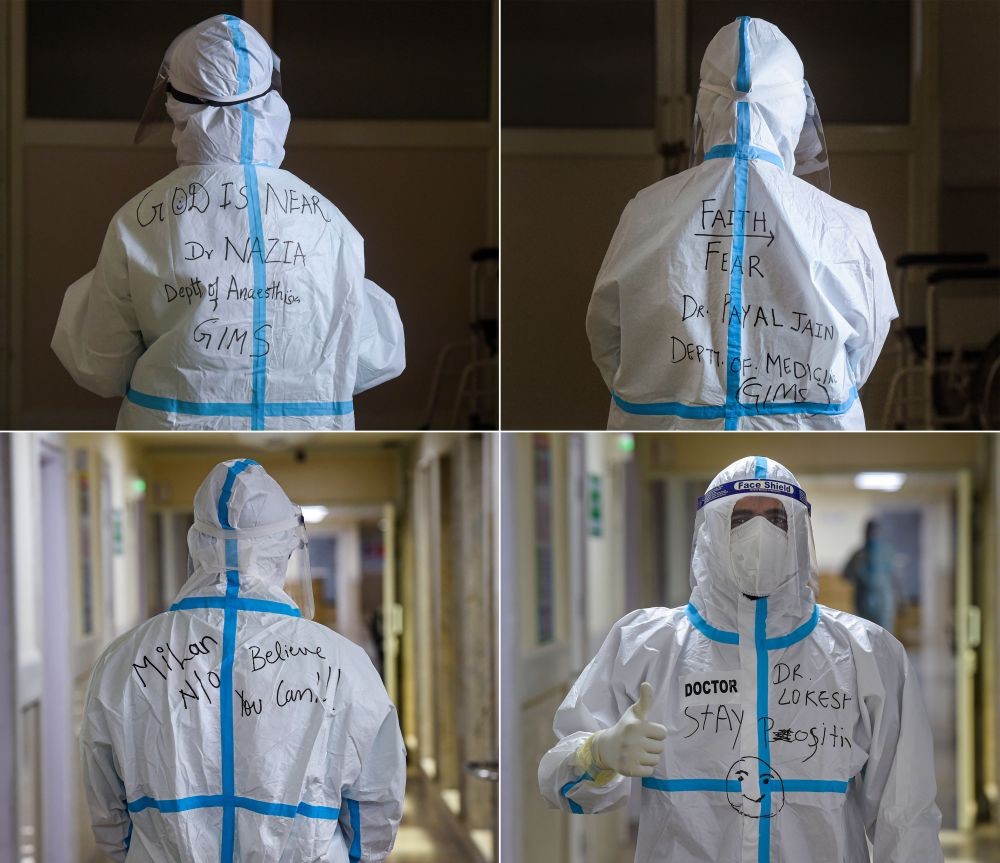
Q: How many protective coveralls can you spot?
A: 4